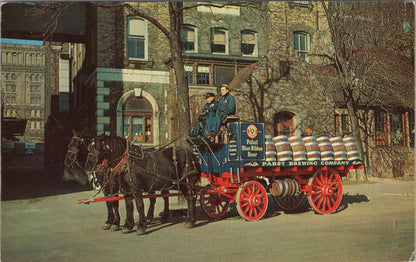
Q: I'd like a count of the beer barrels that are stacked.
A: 7